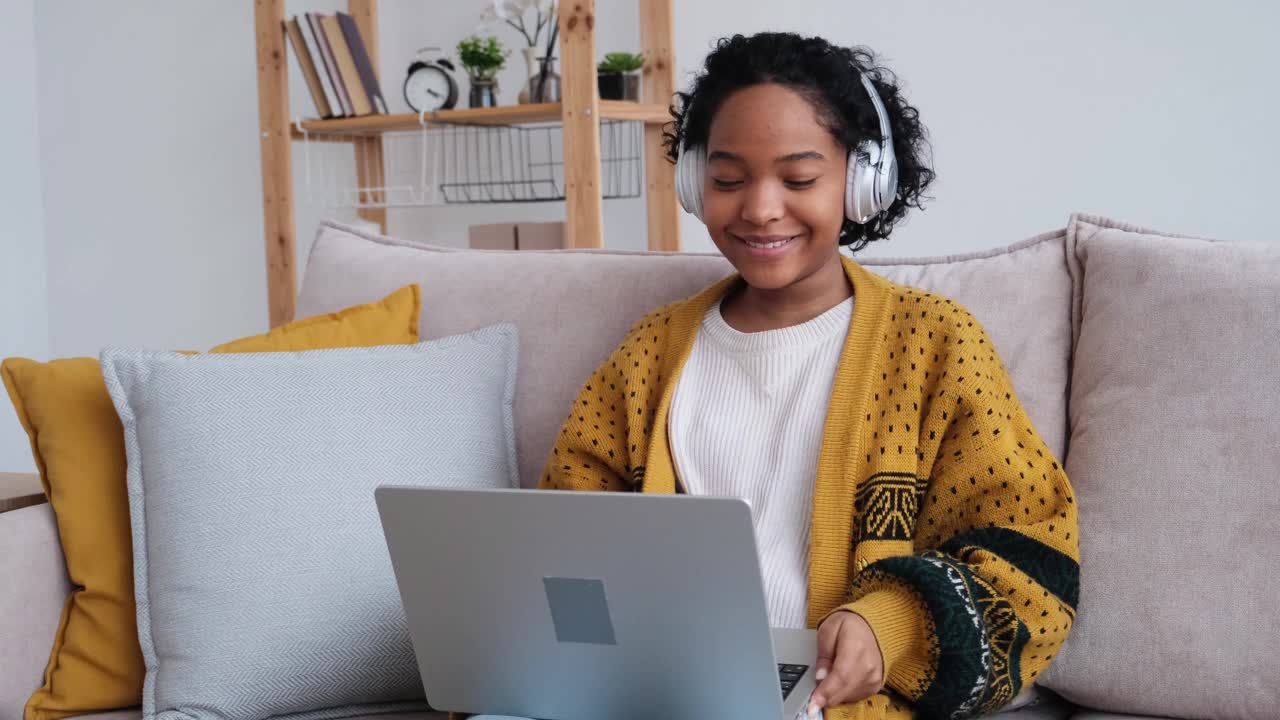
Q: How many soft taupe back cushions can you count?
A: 2